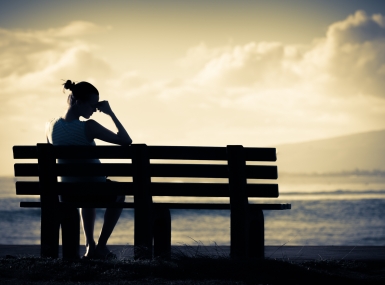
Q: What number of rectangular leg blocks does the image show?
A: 6